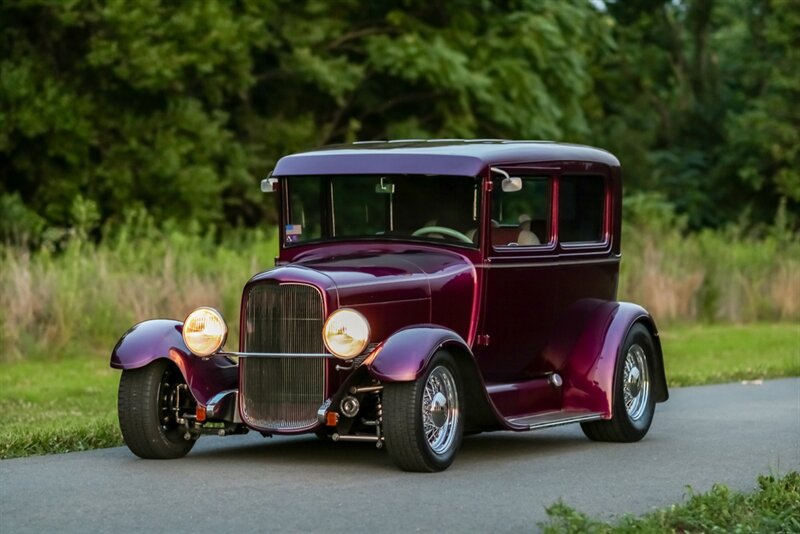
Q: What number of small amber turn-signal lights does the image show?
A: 2